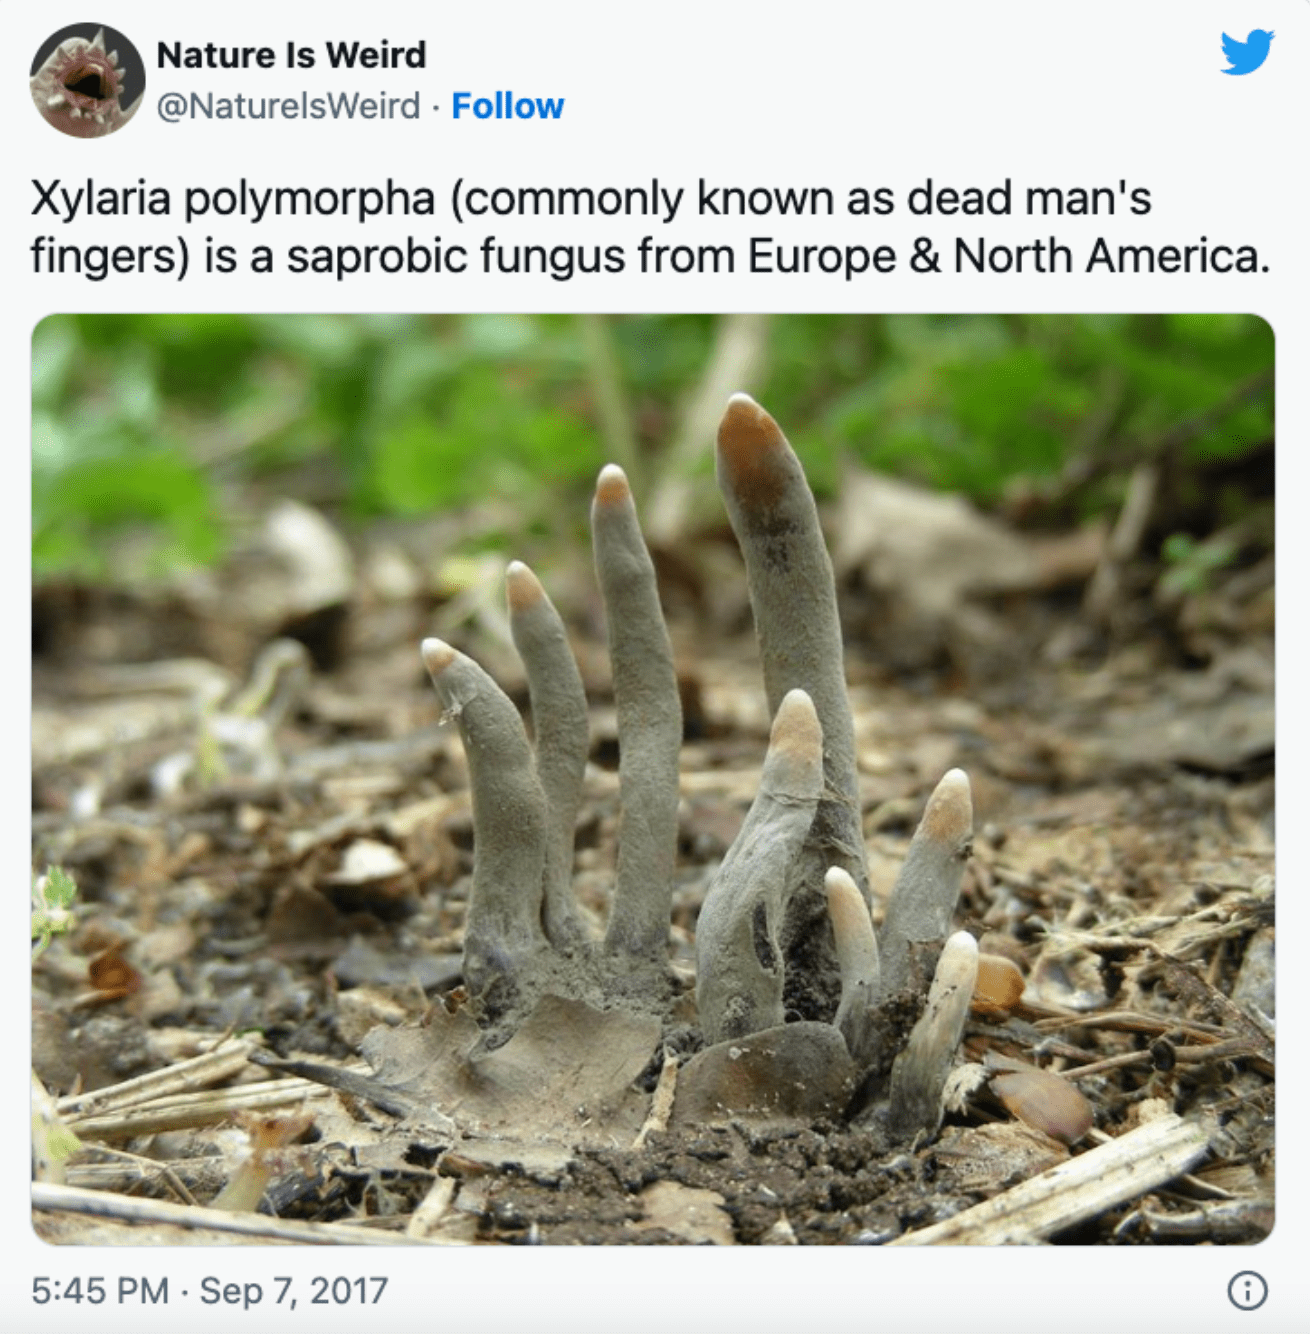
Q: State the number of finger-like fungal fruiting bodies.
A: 8